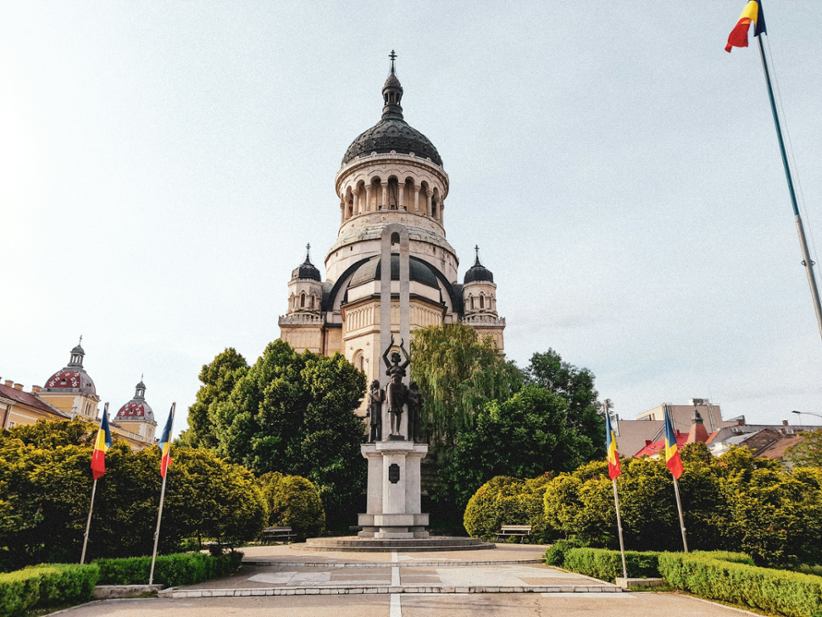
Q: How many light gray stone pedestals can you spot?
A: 1